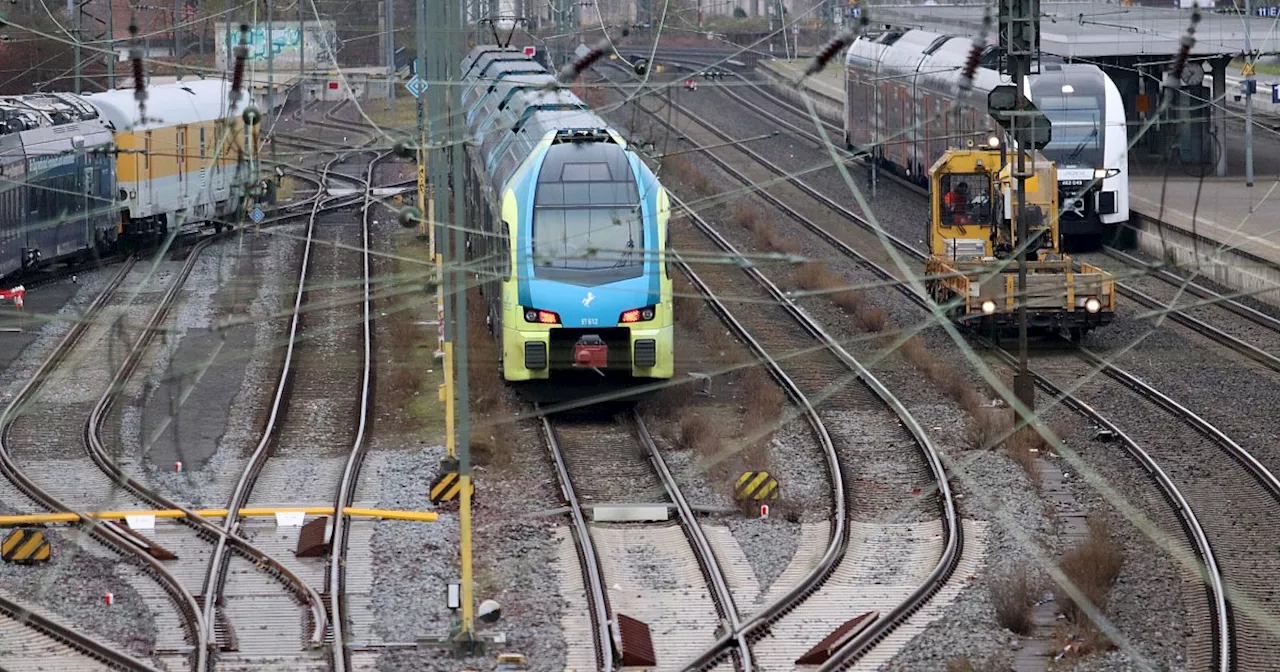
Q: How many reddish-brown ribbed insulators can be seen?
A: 6